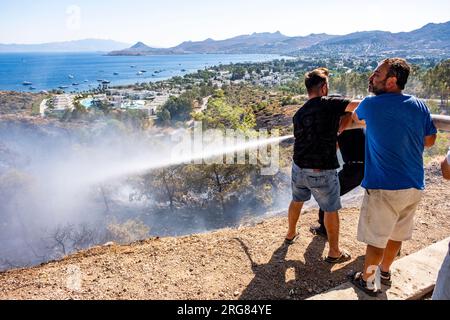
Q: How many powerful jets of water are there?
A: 1